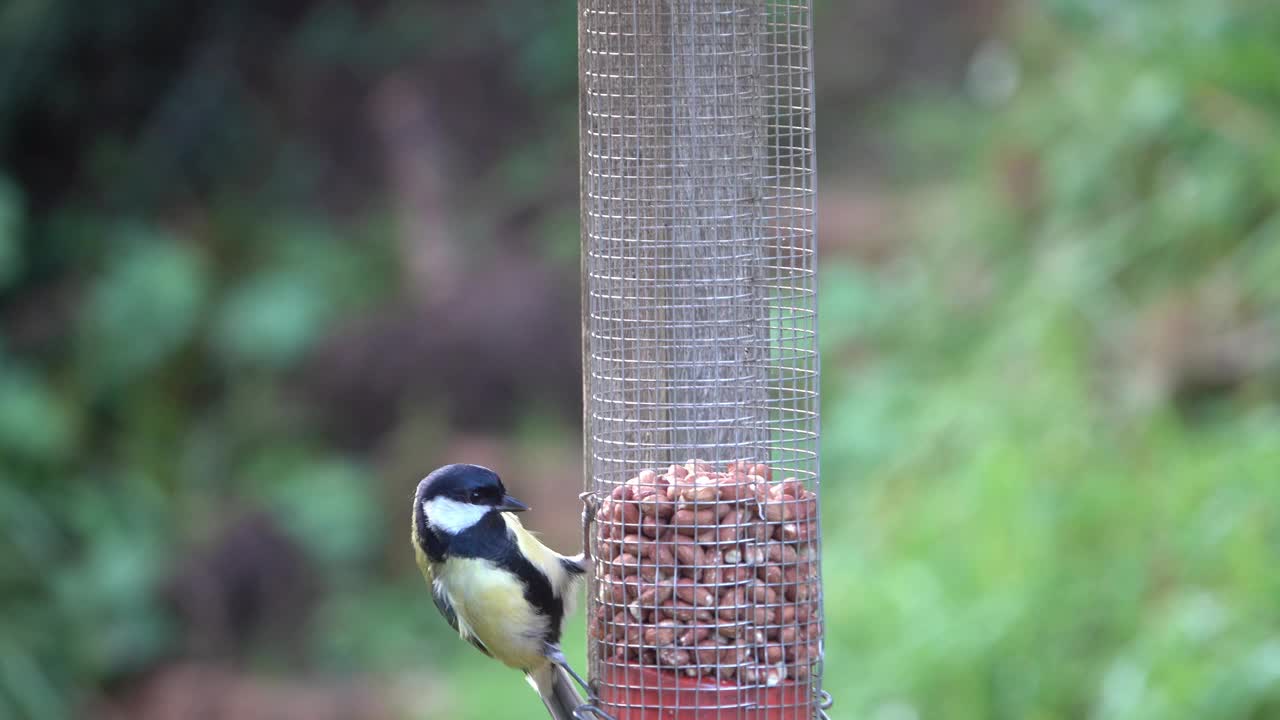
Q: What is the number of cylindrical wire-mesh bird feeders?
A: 1